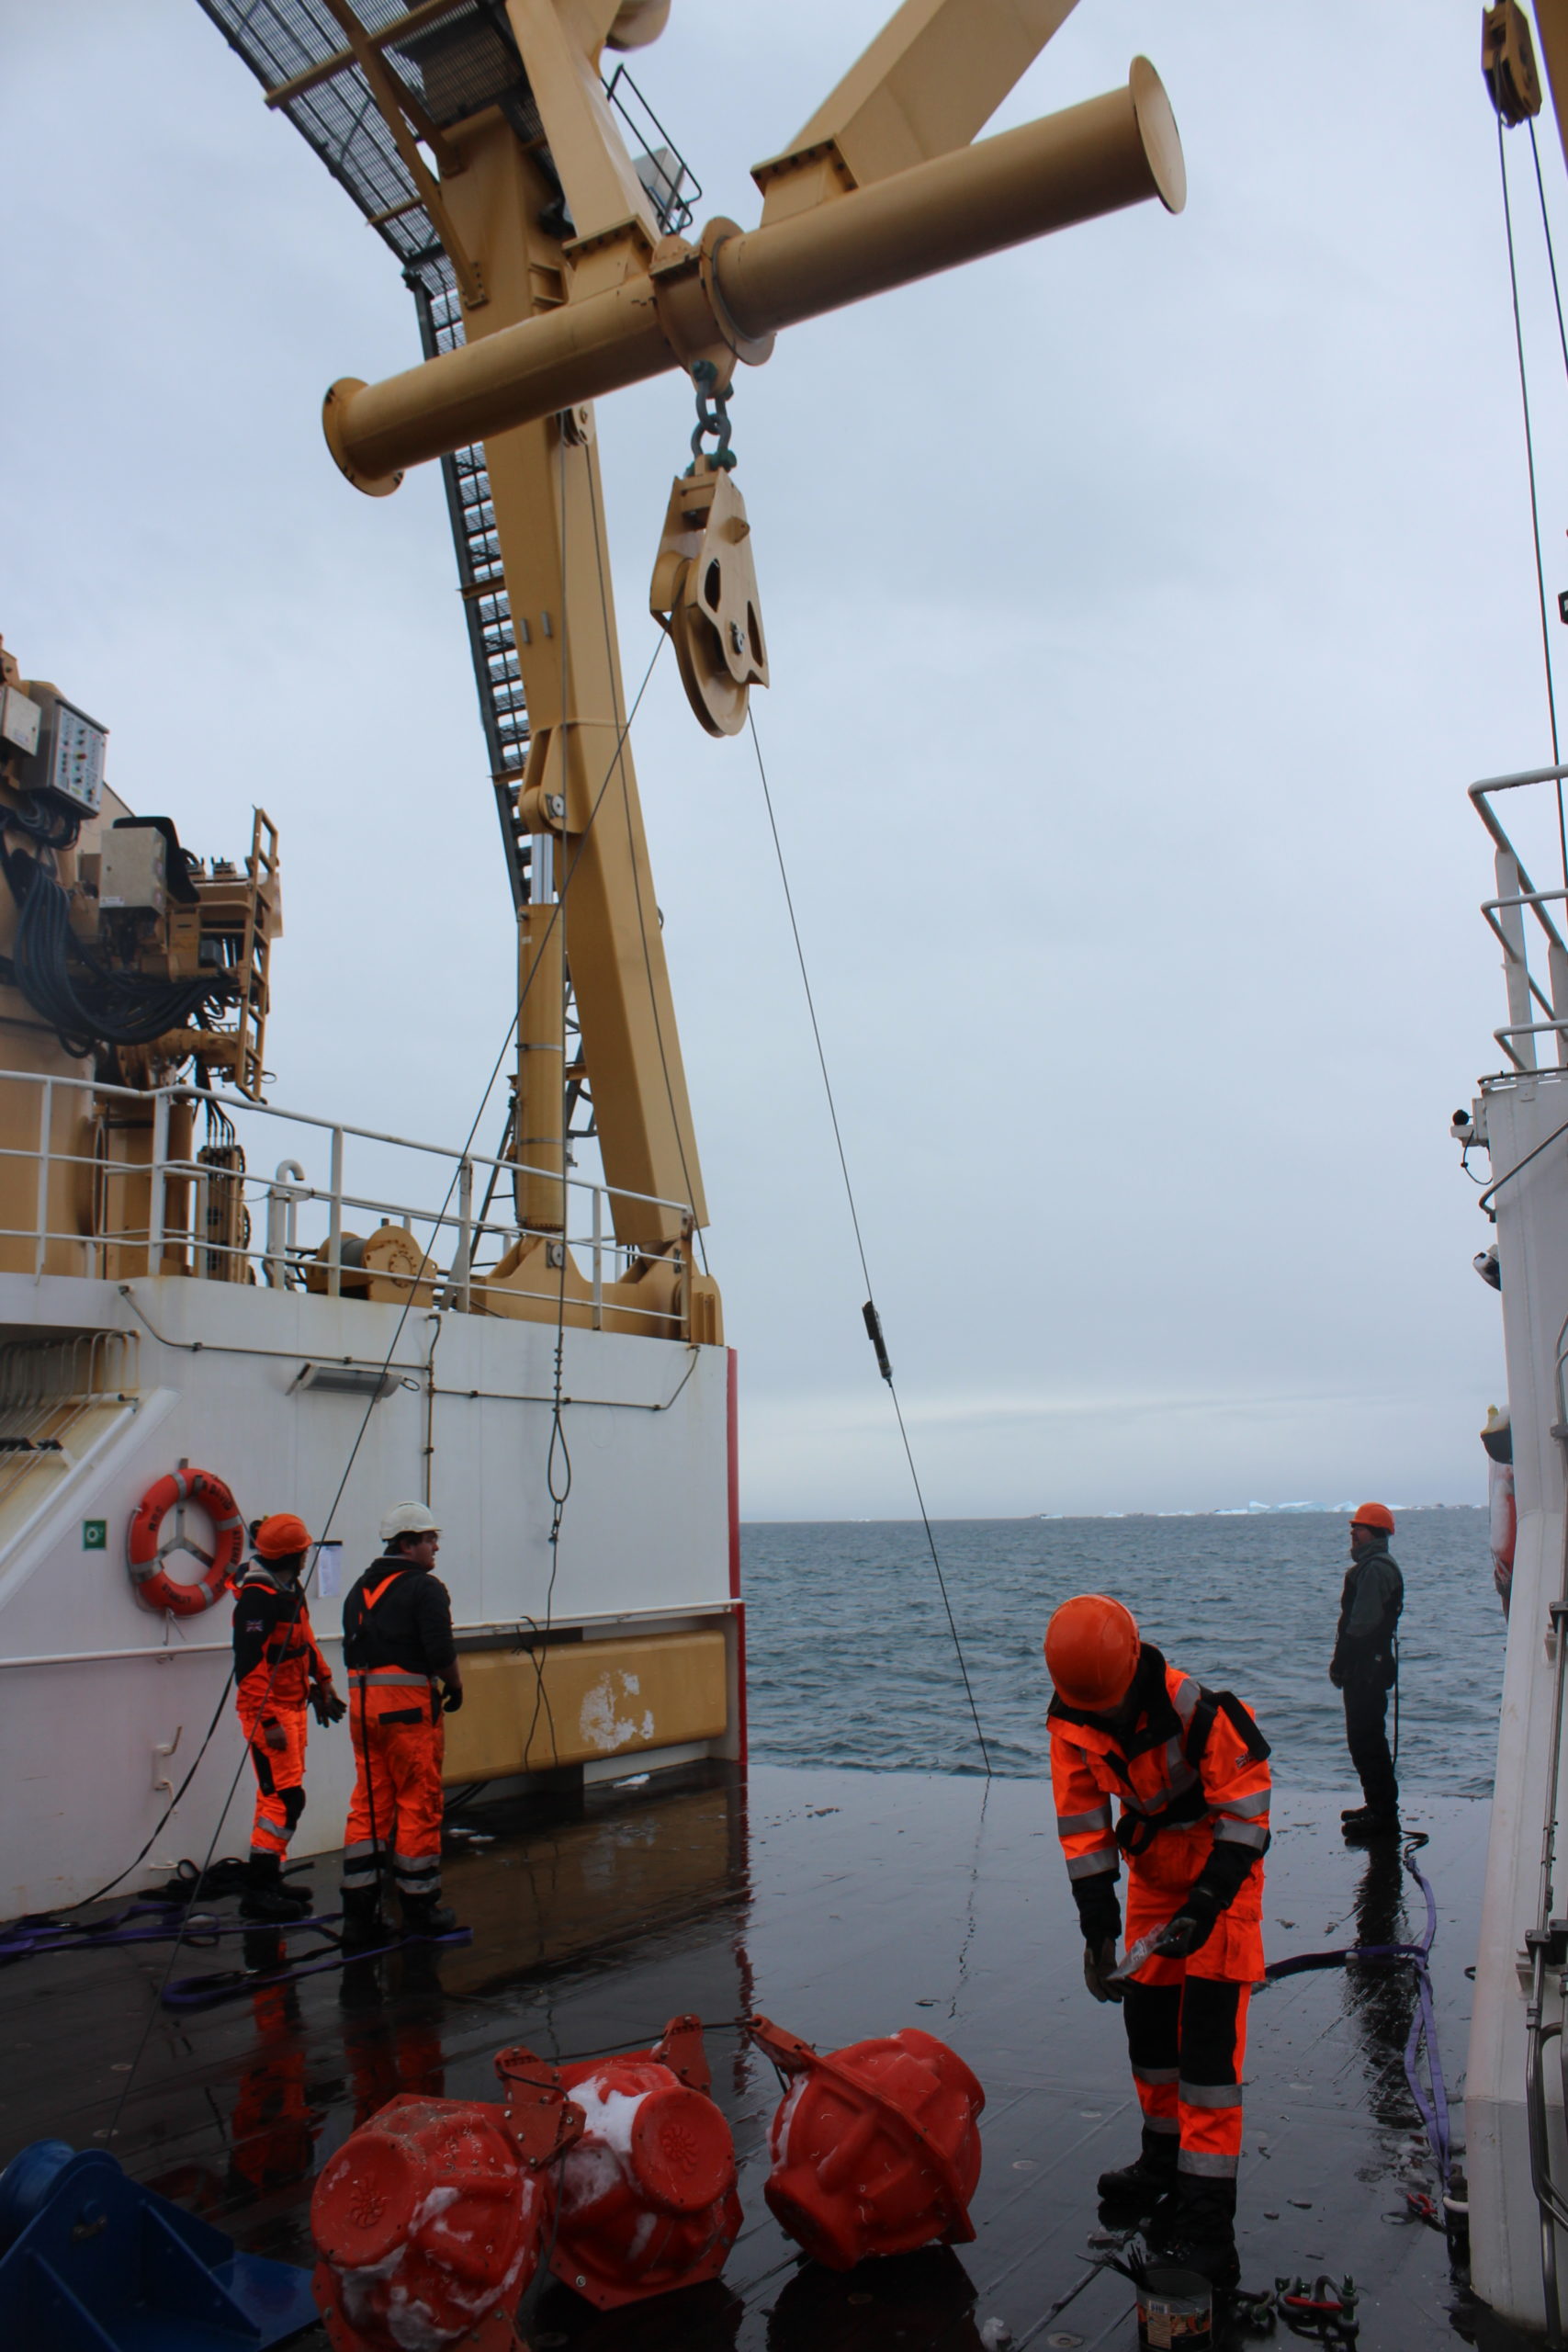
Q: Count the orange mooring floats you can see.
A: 3